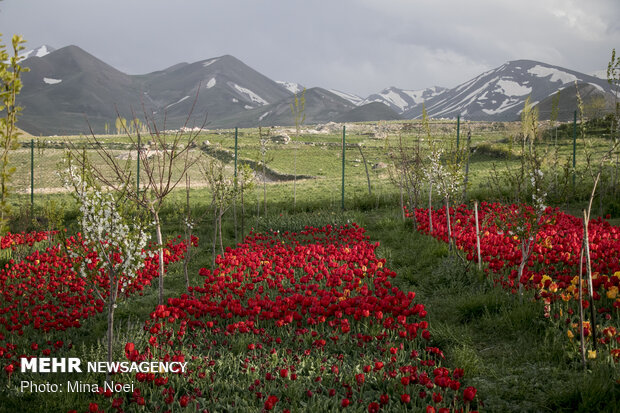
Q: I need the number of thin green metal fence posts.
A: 6